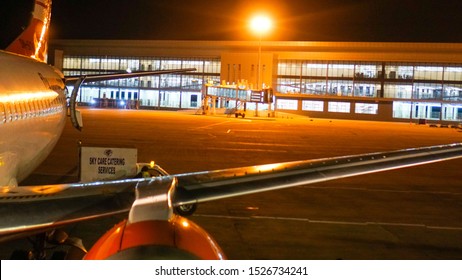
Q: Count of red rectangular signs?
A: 0